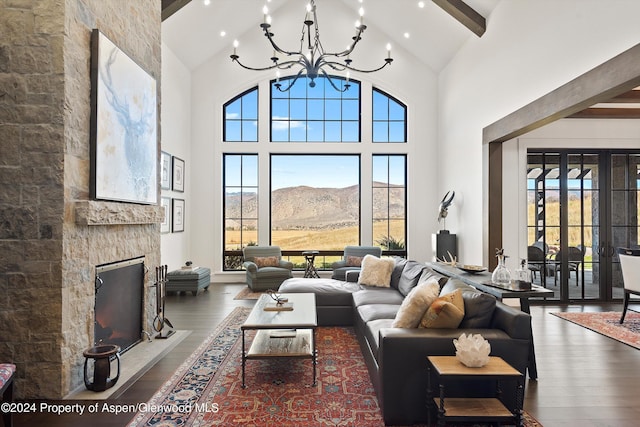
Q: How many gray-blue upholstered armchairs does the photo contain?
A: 2